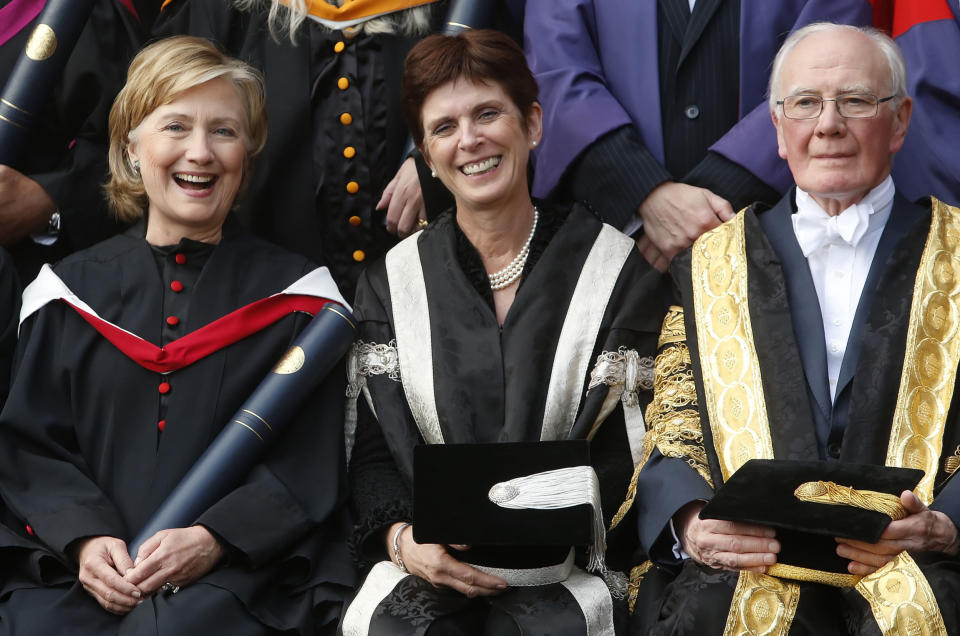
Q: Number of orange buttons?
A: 7